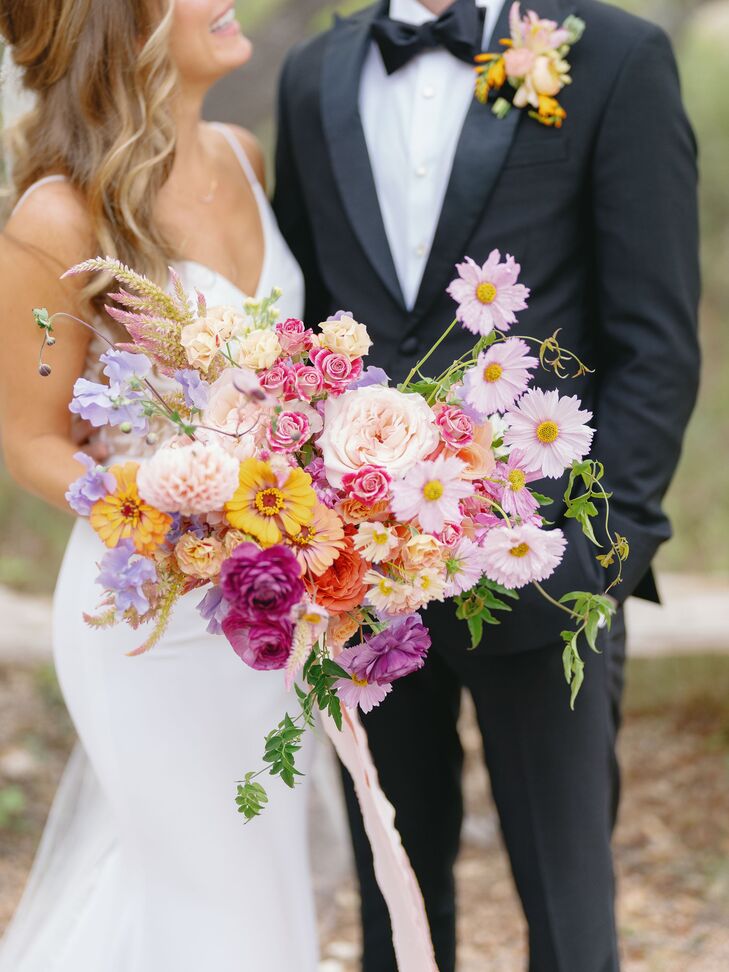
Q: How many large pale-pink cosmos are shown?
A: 5